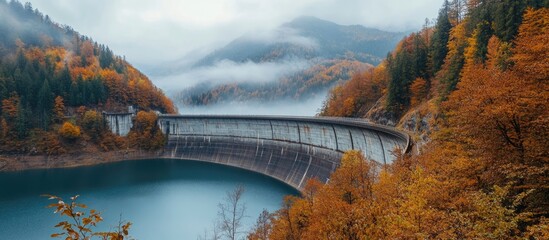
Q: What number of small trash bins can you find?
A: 0